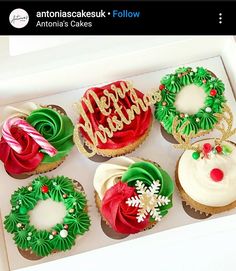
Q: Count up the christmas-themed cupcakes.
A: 6